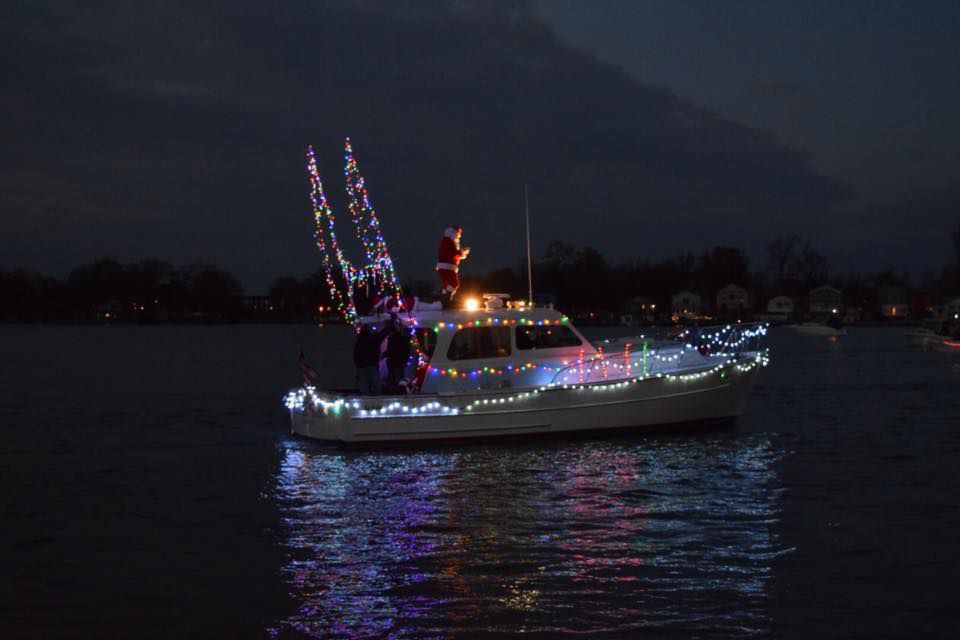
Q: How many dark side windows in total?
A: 2